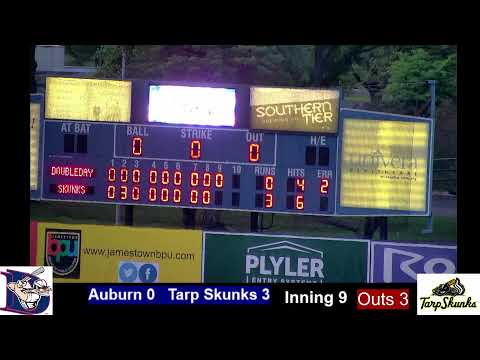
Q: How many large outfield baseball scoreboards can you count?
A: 1